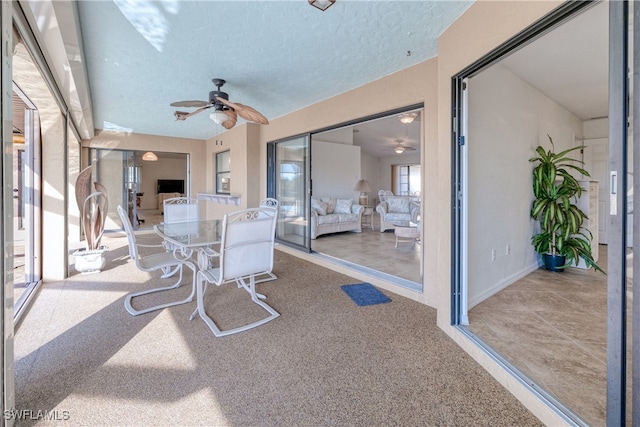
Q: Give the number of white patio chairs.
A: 4